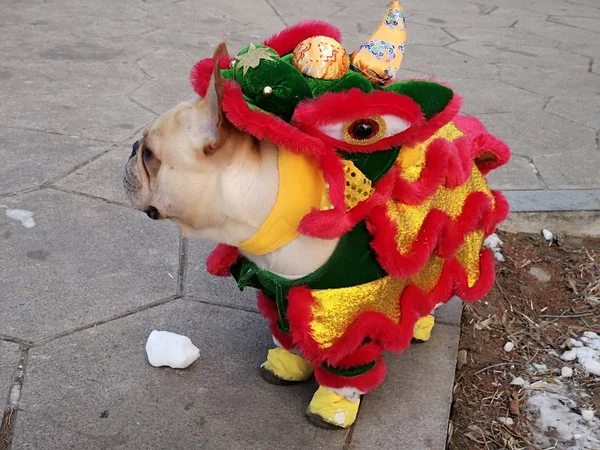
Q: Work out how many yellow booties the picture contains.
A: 3